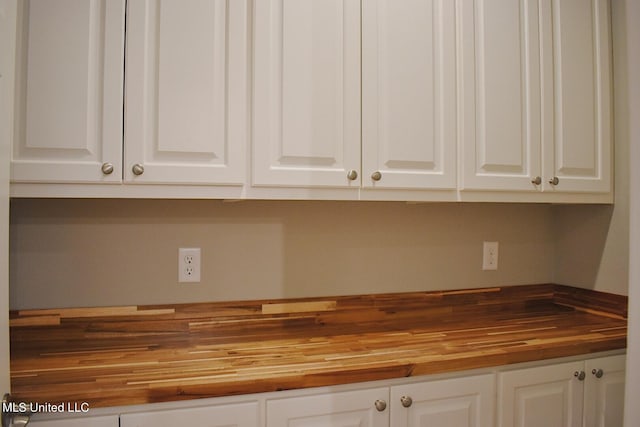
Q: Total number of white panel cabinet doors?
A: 12